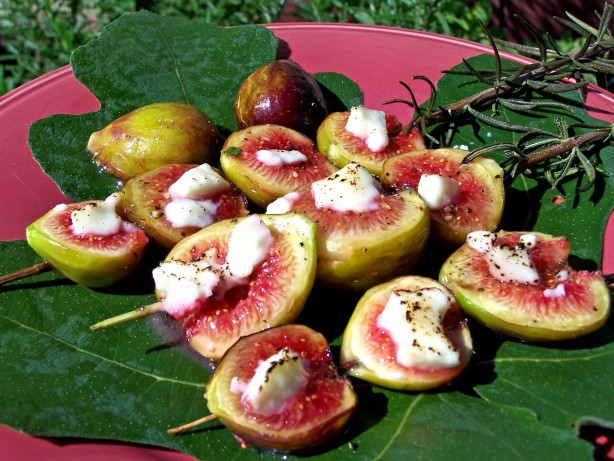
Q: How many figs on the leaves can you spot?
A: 12